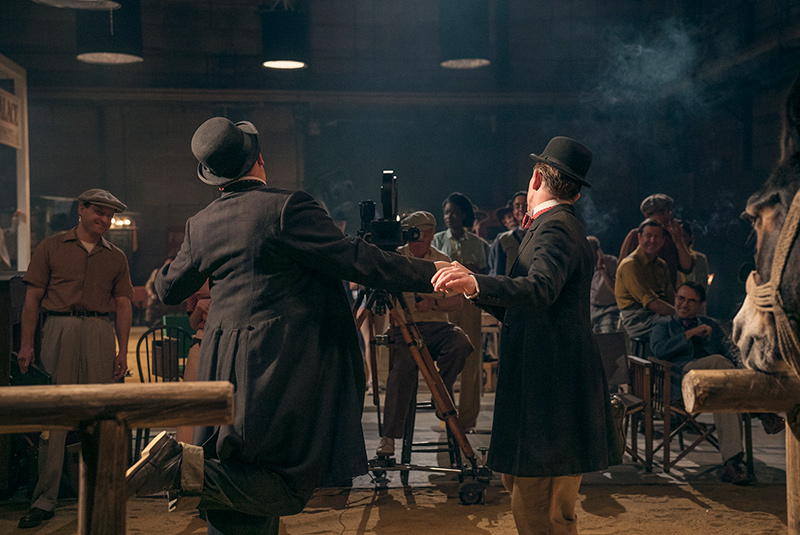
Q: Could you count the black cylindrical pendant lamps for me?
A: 3